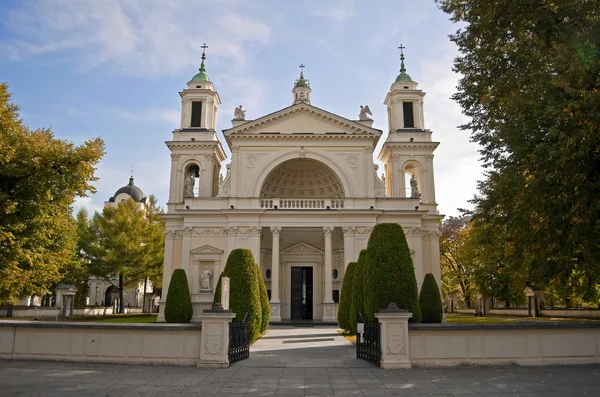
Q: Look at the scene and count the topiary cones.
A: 7